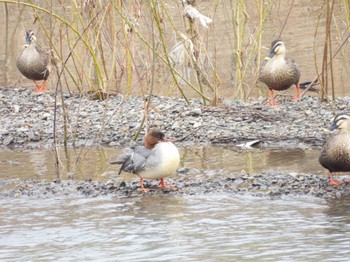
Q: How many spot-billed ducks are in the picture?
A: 3